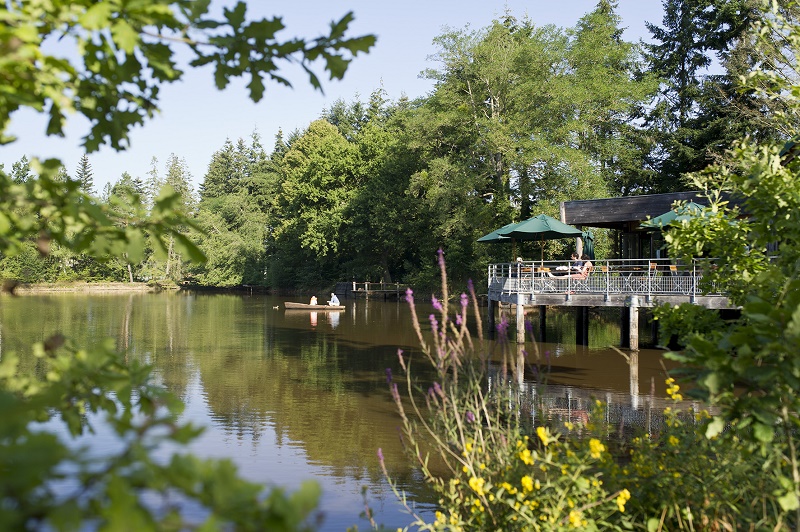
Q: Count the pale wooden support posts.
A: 2